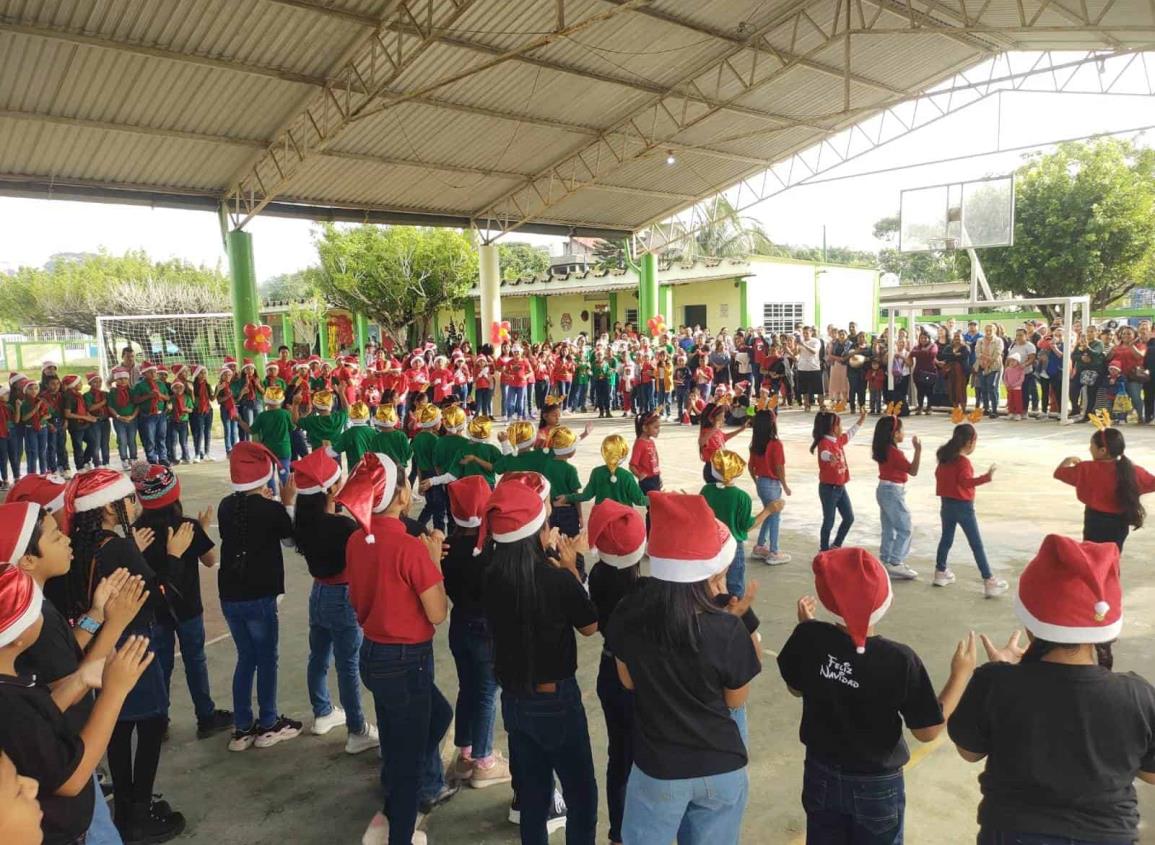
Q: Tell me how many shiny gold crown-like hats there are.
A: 11